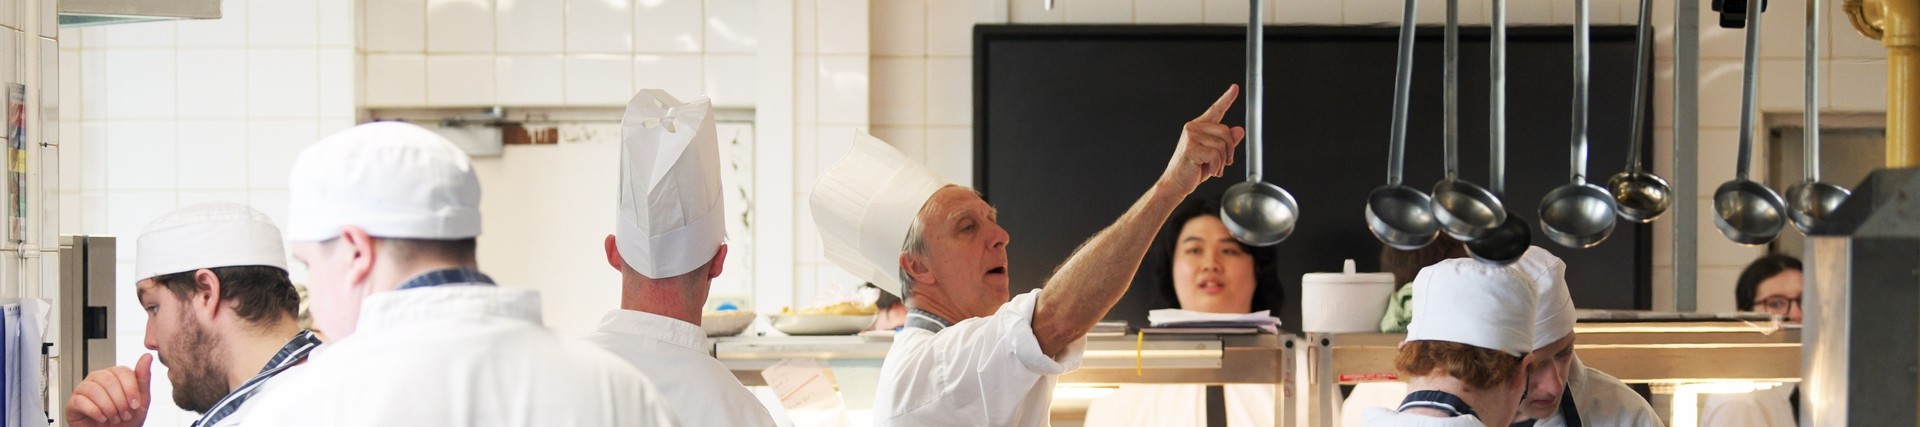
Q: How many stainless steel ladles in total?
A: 8